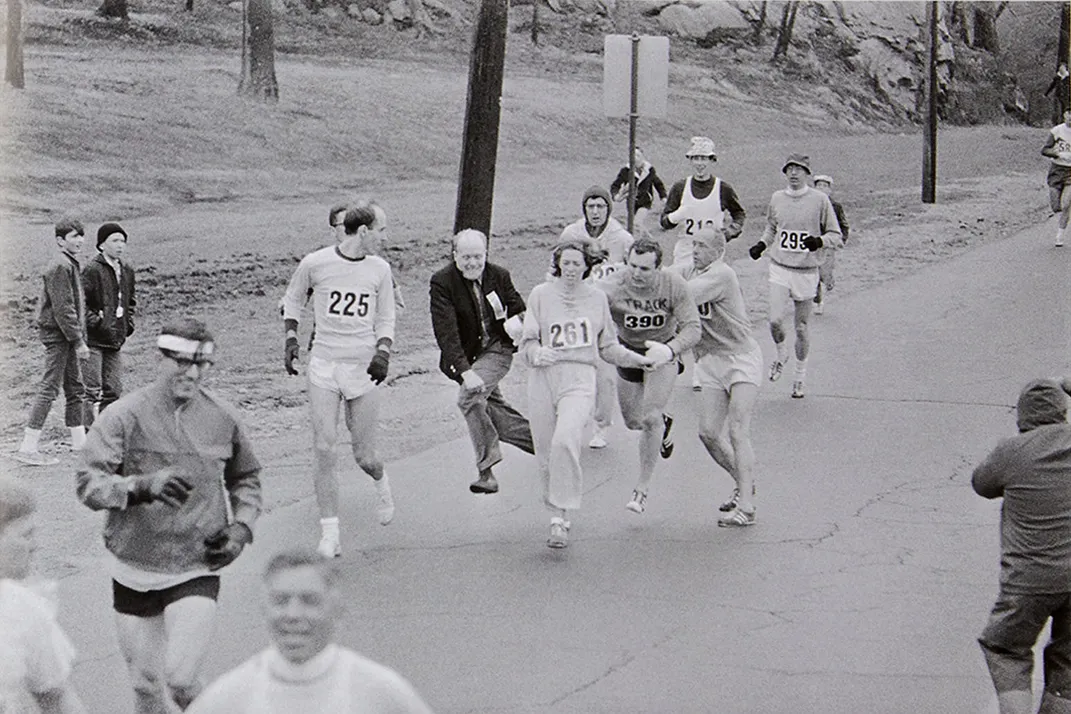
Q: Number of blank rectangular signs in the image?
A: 1